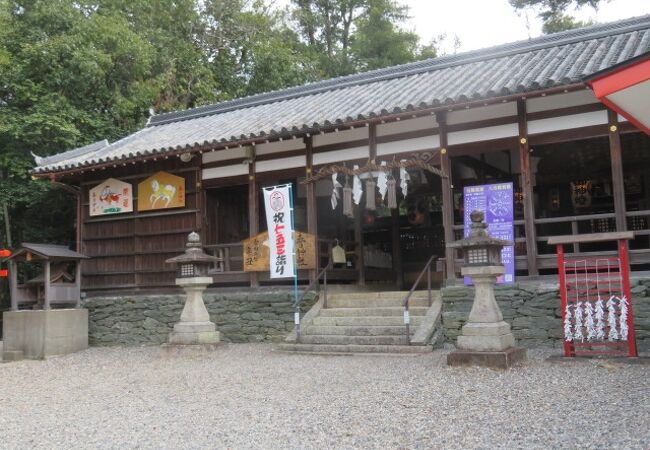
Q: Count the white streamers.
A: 4